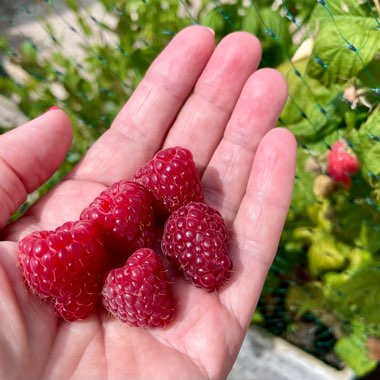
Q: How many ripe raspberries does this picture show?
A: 6